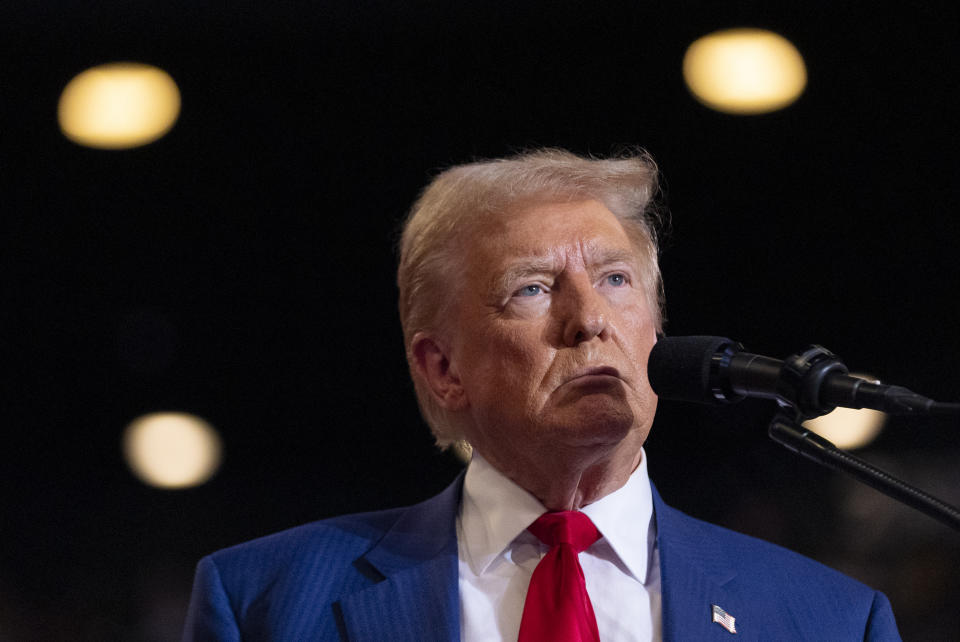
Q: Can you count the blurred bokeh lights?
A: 4